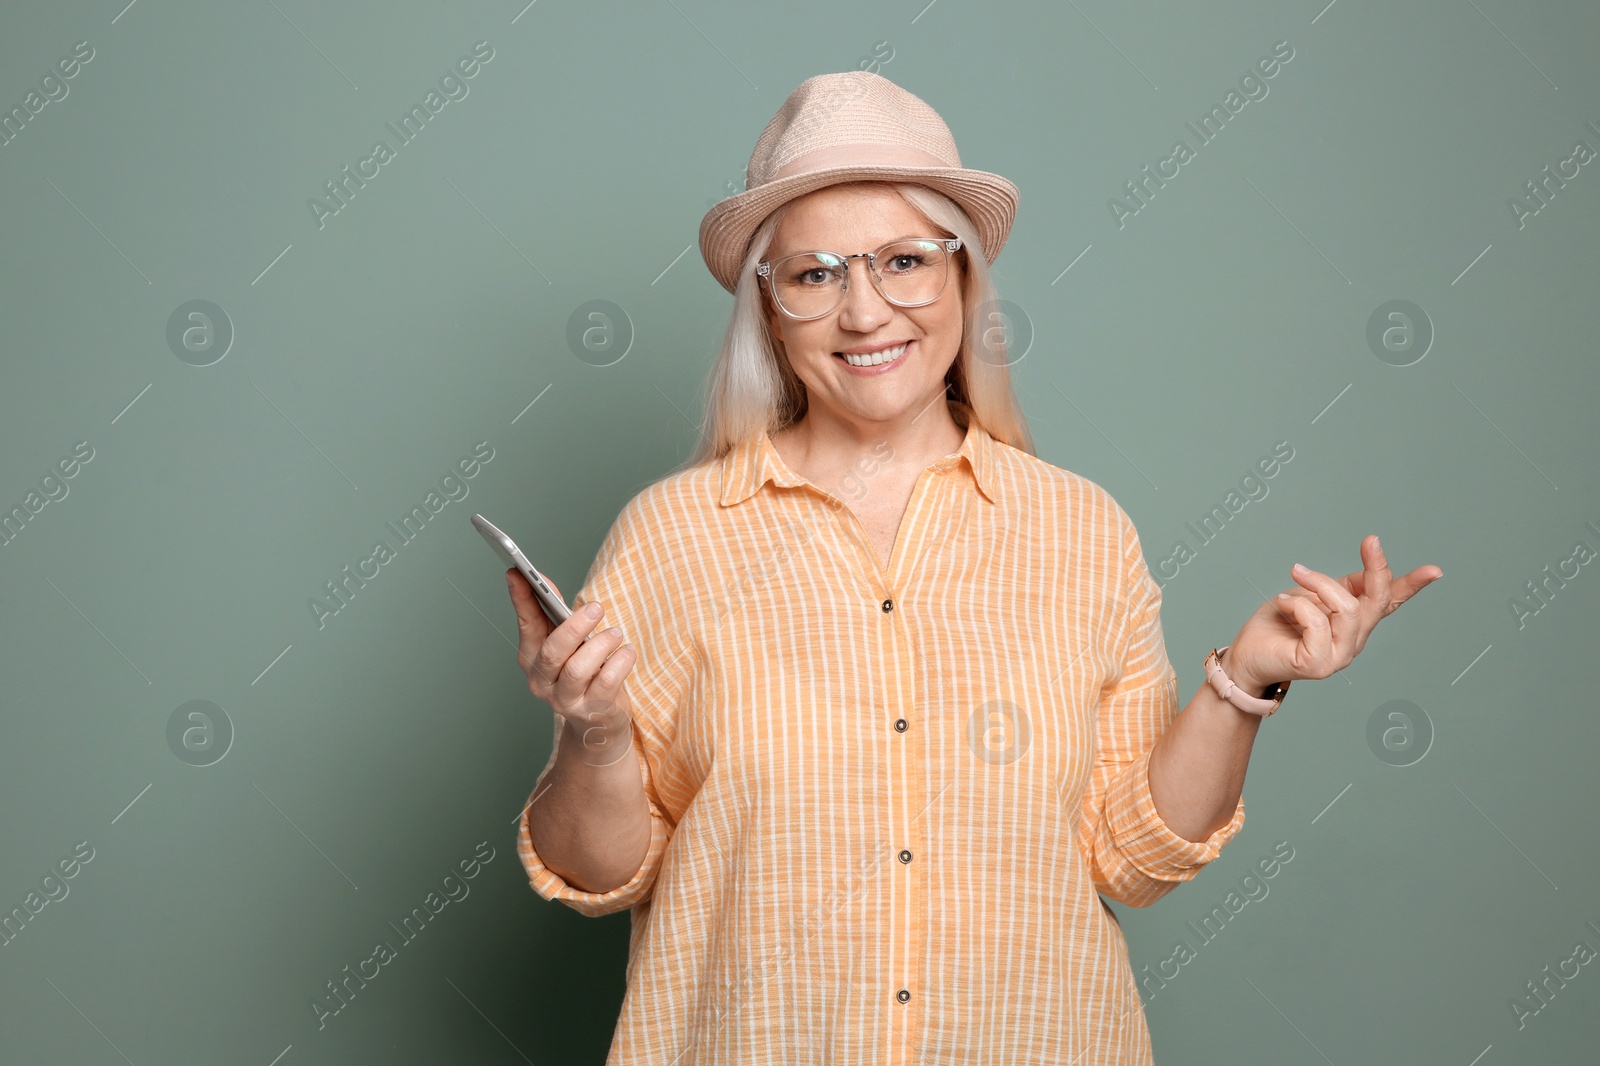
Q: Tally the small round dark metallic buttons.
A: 4